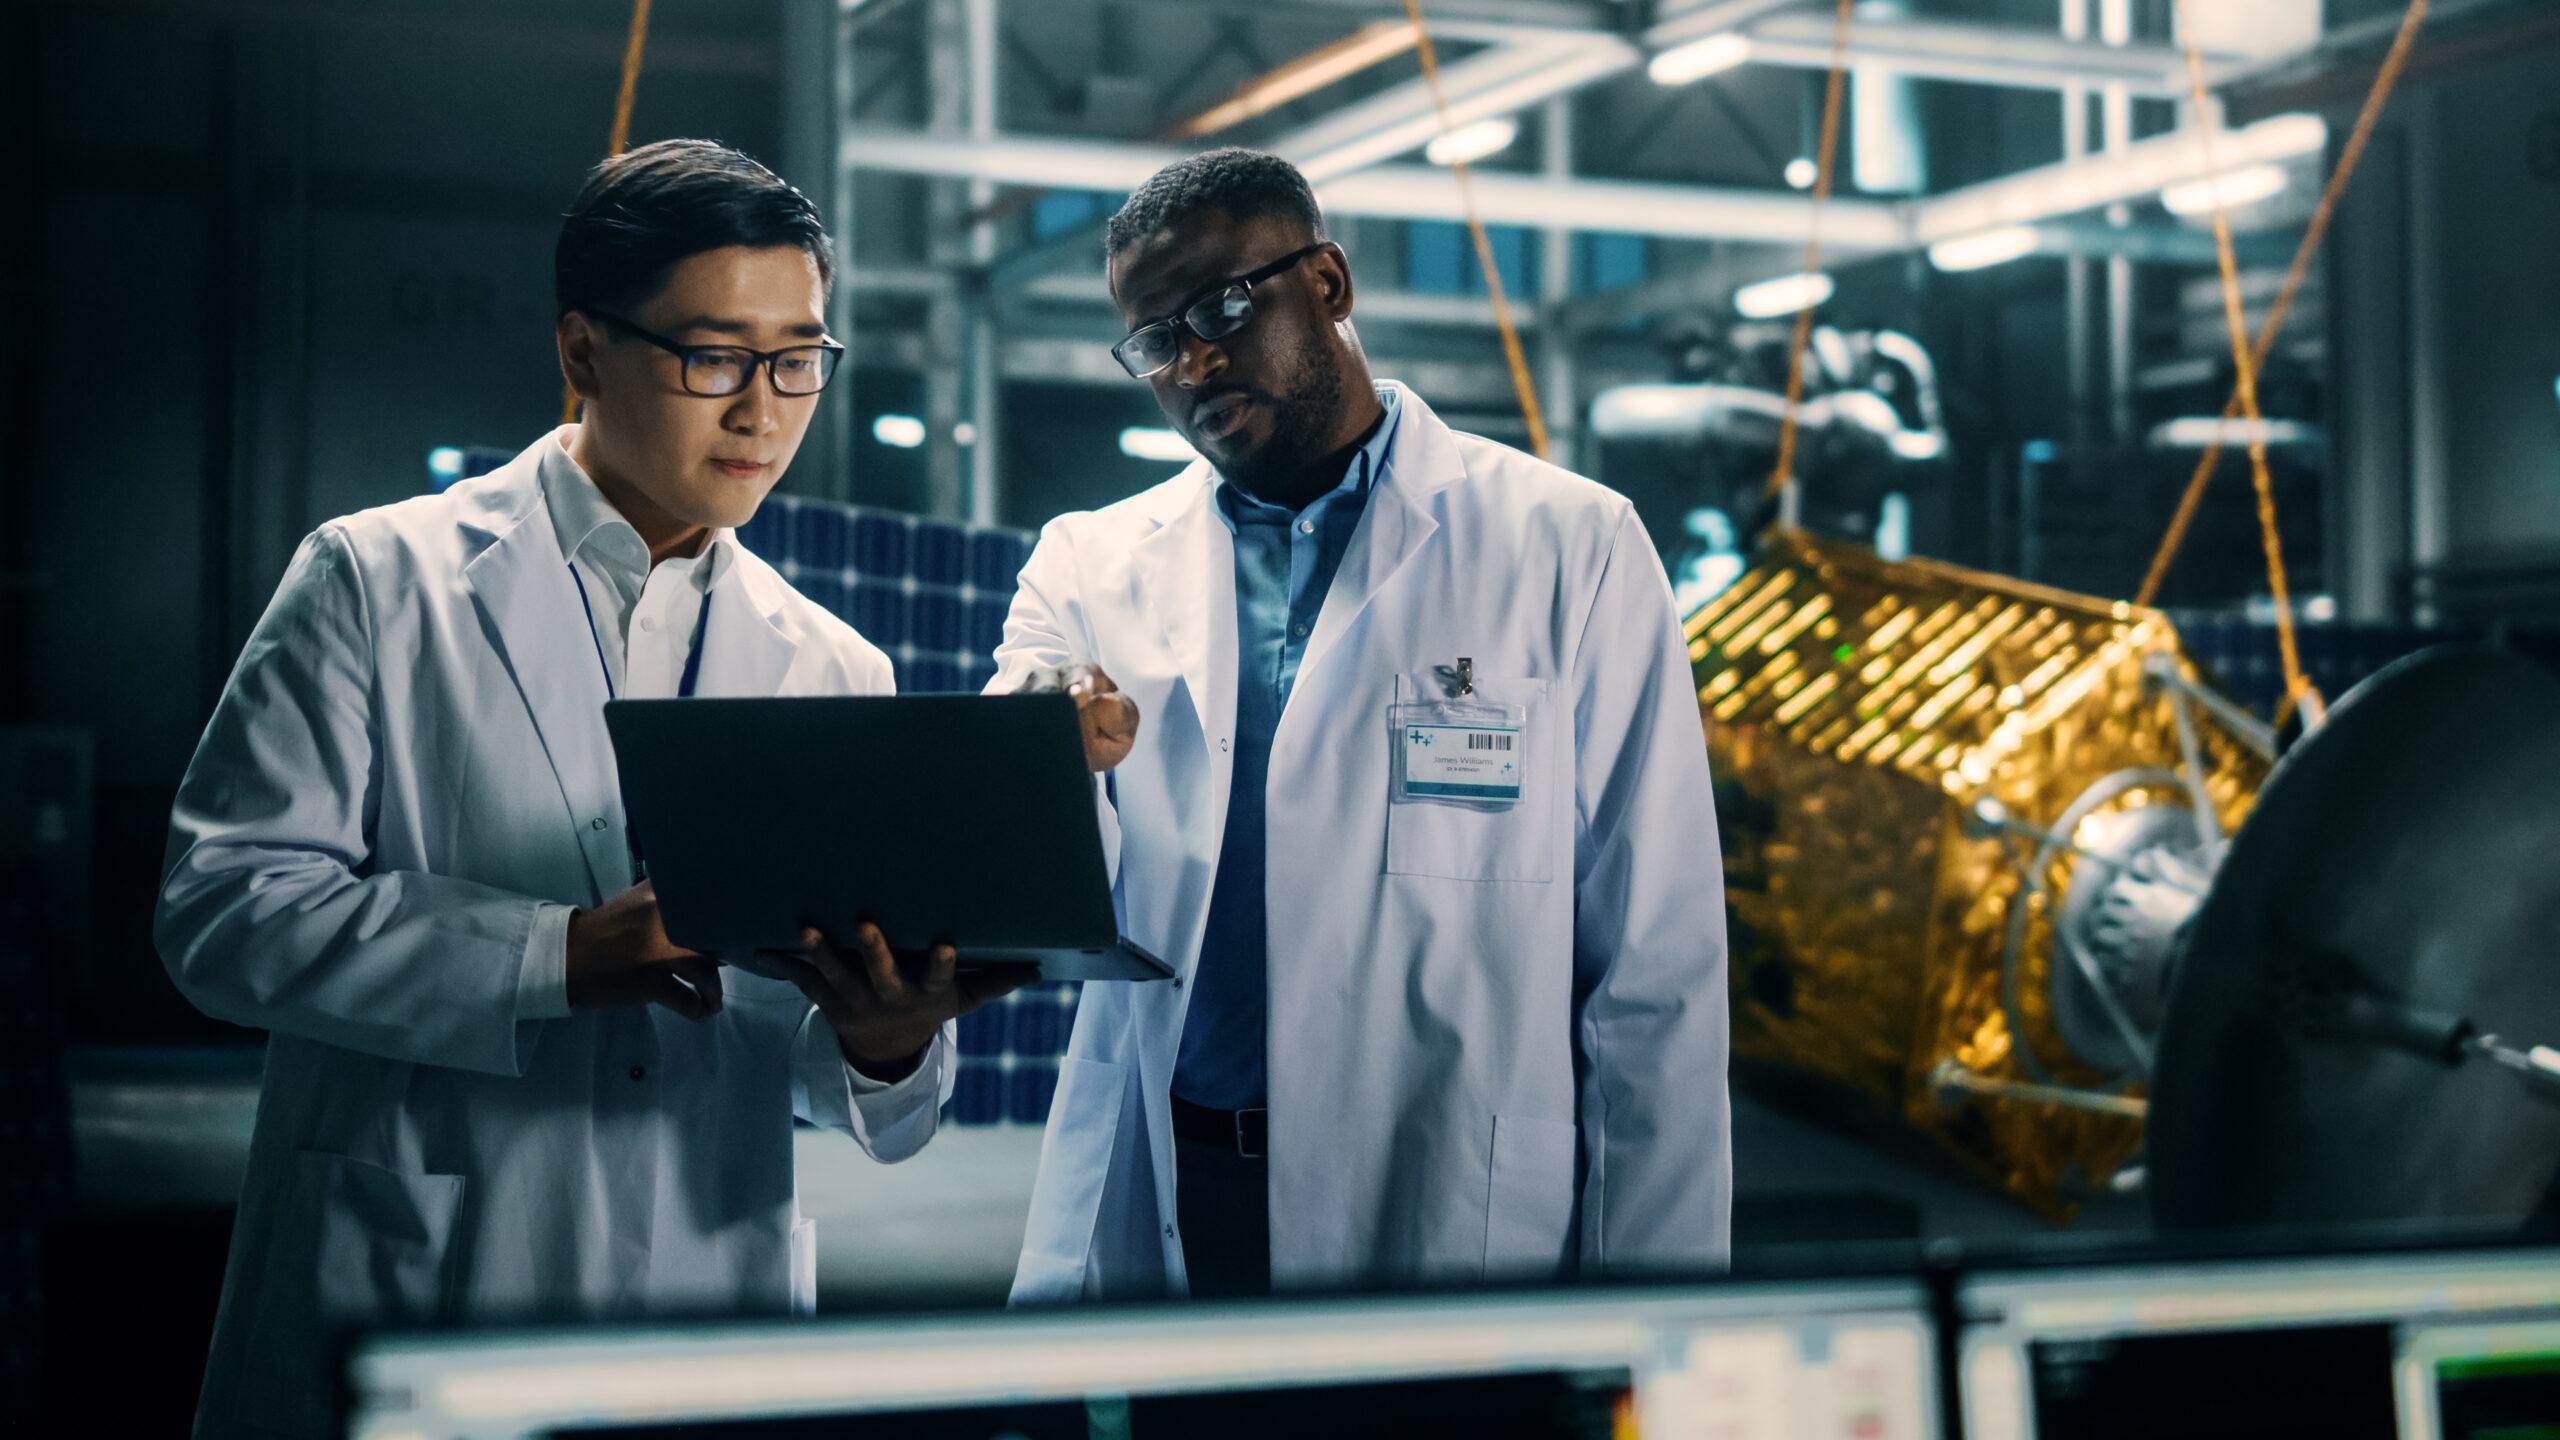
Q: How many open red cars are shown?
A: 0